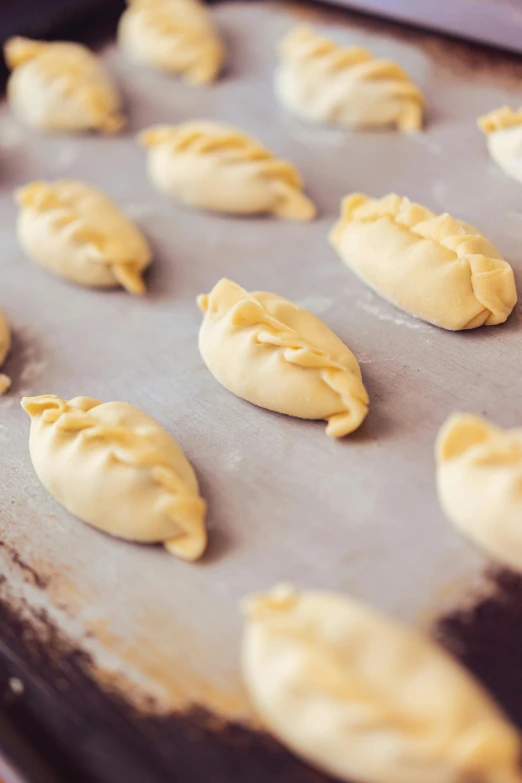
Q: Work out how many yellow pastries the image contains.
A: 12